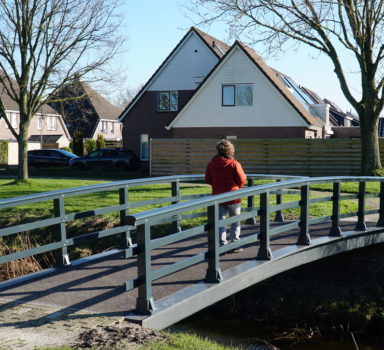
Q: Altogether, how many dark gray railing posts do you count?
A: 12